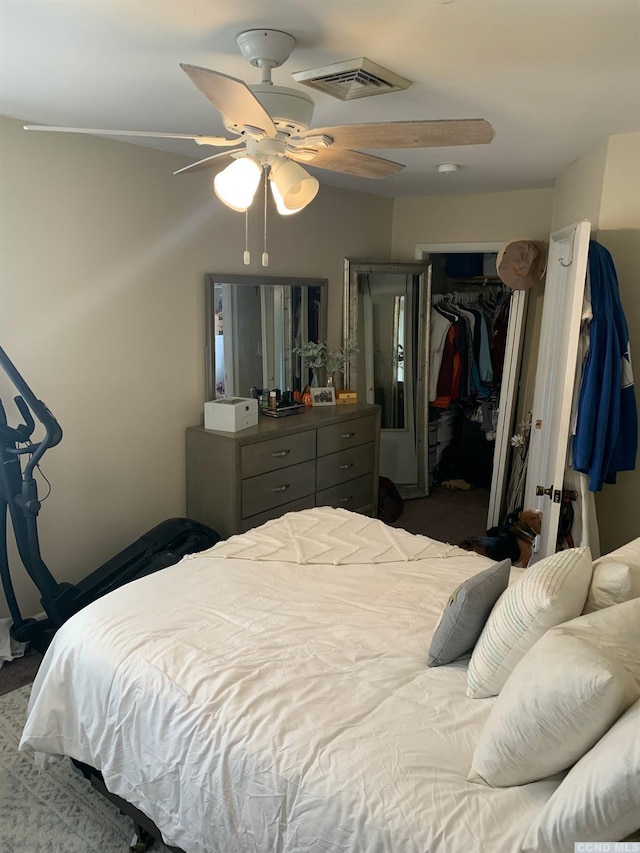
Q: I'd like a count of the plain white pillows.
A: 3